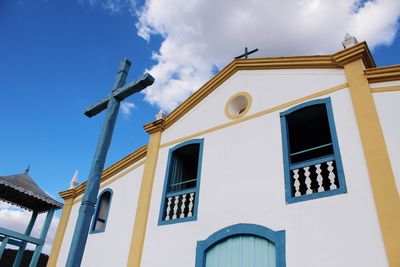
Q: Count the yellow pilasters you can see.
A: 3